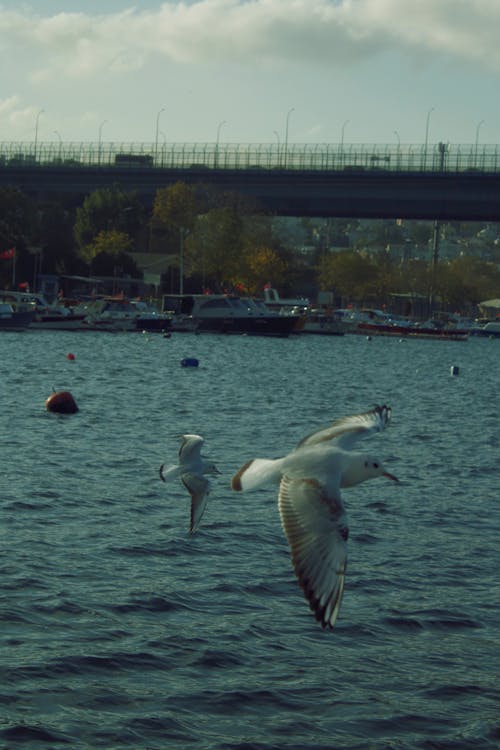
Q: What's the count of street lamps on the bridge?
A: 12